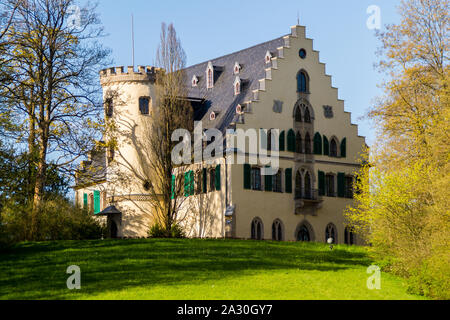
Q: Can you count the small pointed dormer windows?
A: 7